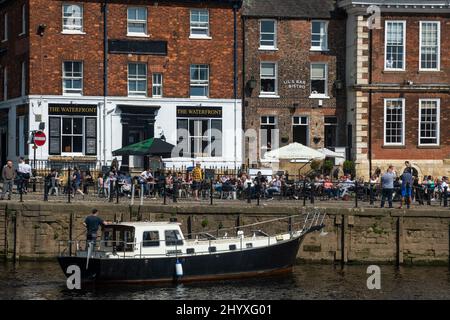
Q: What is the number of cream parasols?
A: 2